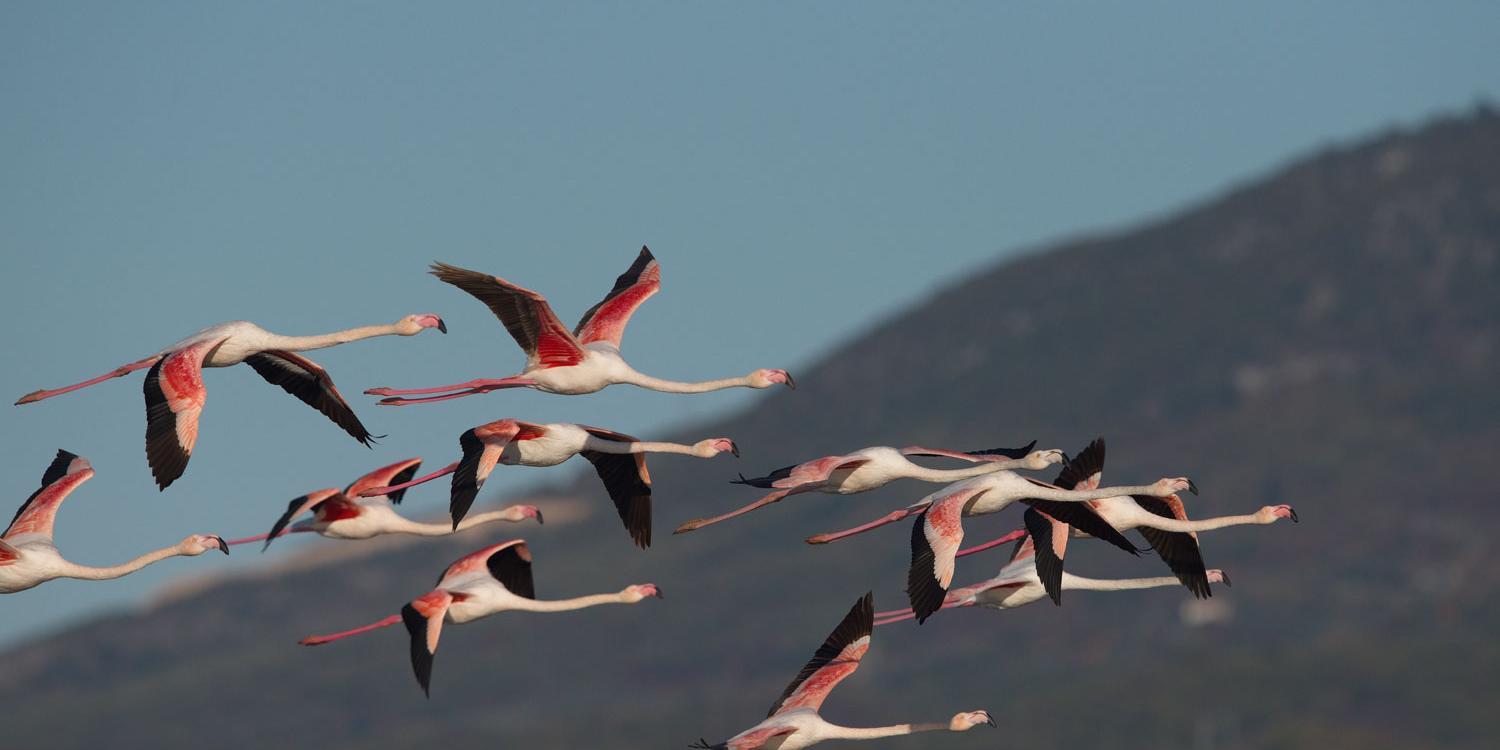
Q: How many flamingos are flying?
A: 11